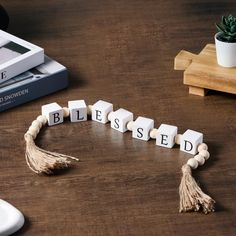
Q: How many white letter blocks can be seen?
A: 7